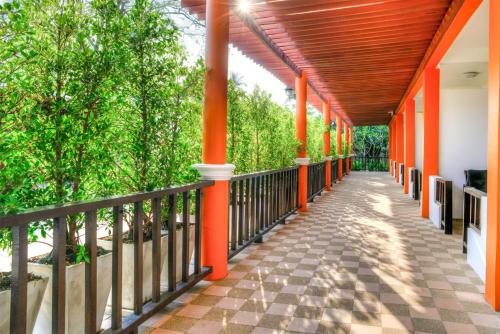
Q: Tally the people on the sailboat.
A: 0